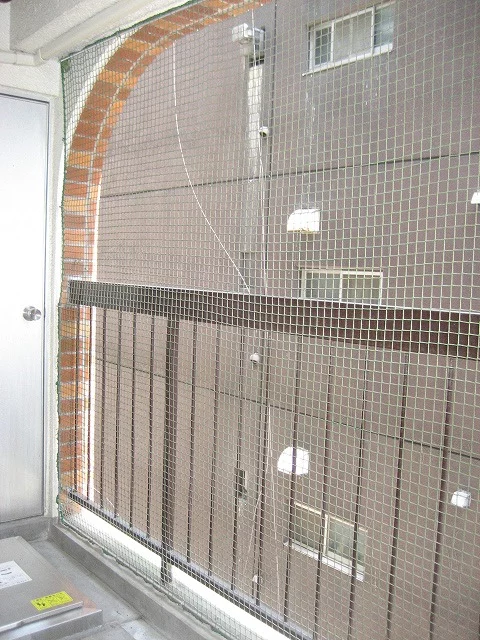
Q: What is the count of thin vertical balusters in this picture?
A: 15